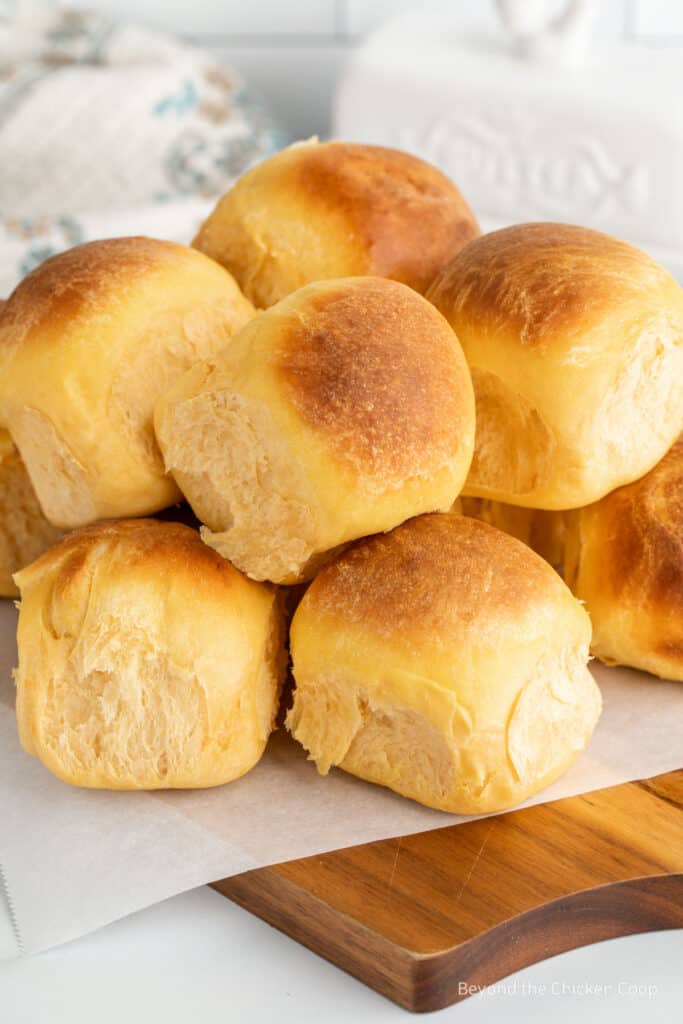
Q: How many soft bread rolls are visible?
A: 8